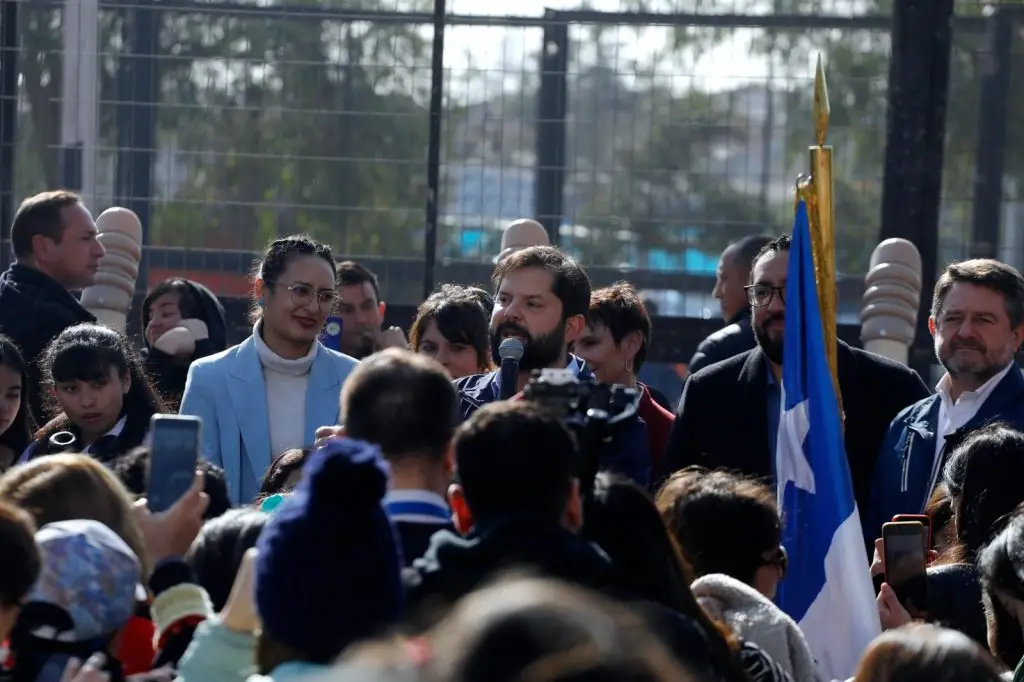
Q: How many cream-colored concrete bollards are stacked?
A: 3